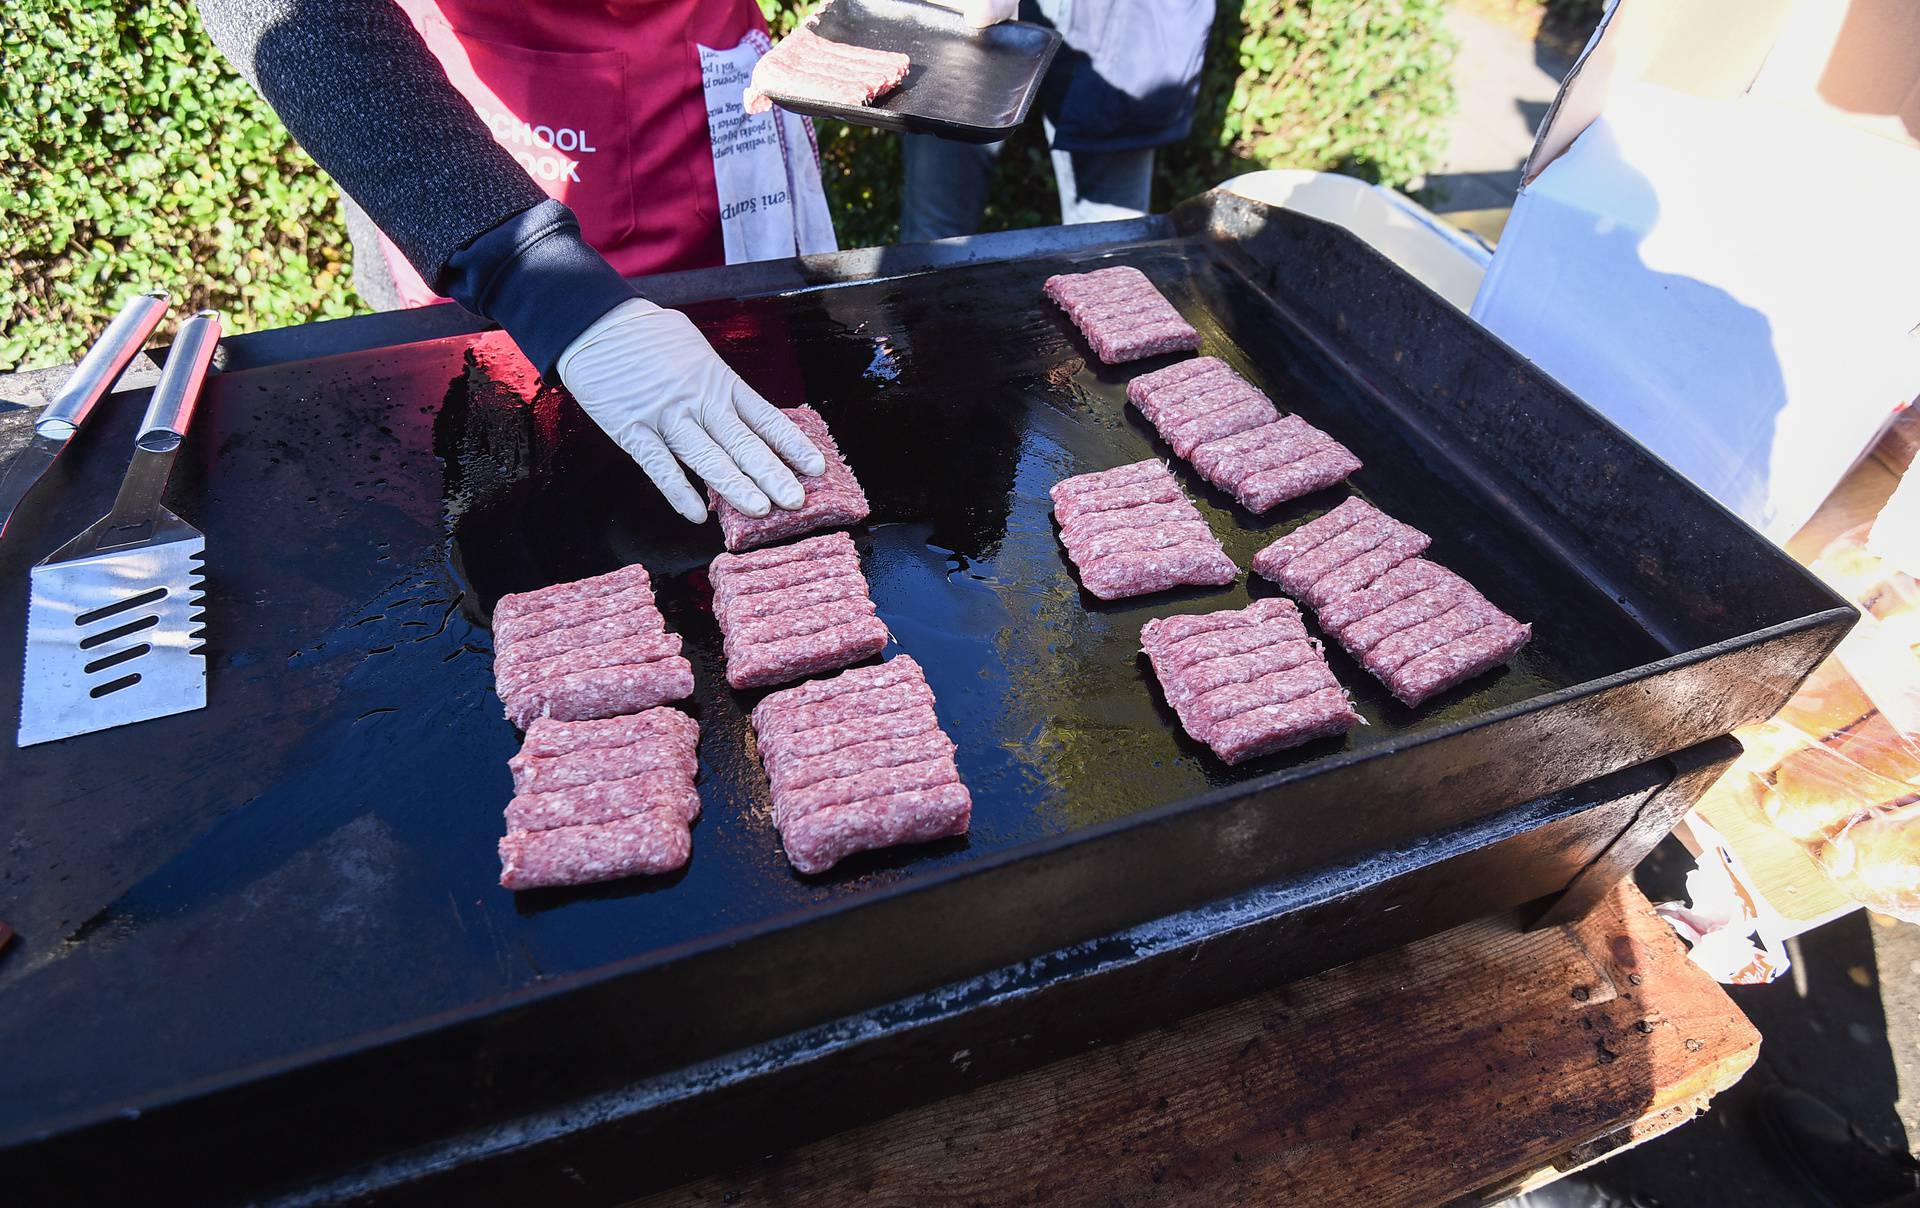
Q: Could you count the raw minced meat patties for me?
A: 13